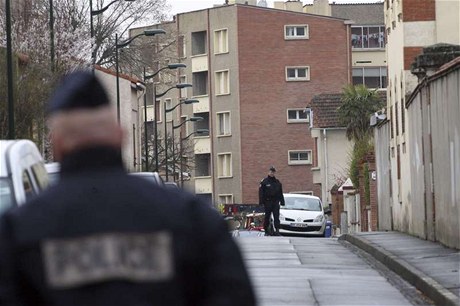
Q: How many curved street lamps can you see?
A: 7